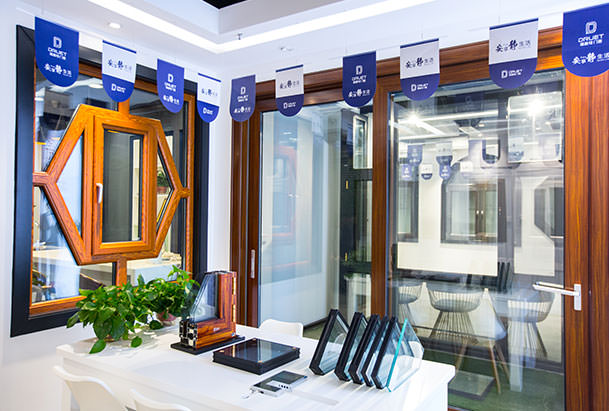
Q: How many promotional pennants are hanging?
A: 10